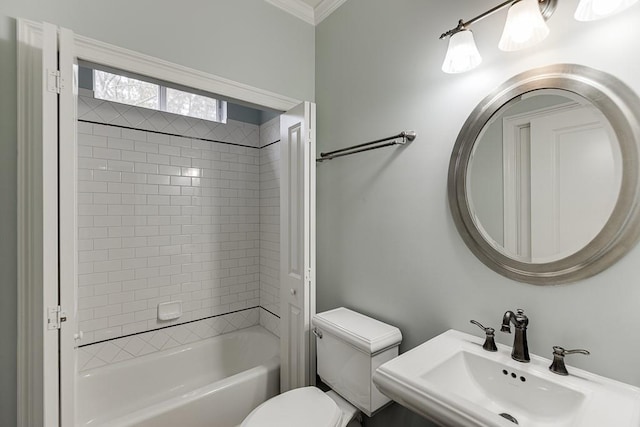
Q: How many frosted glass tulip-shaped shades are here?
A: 3